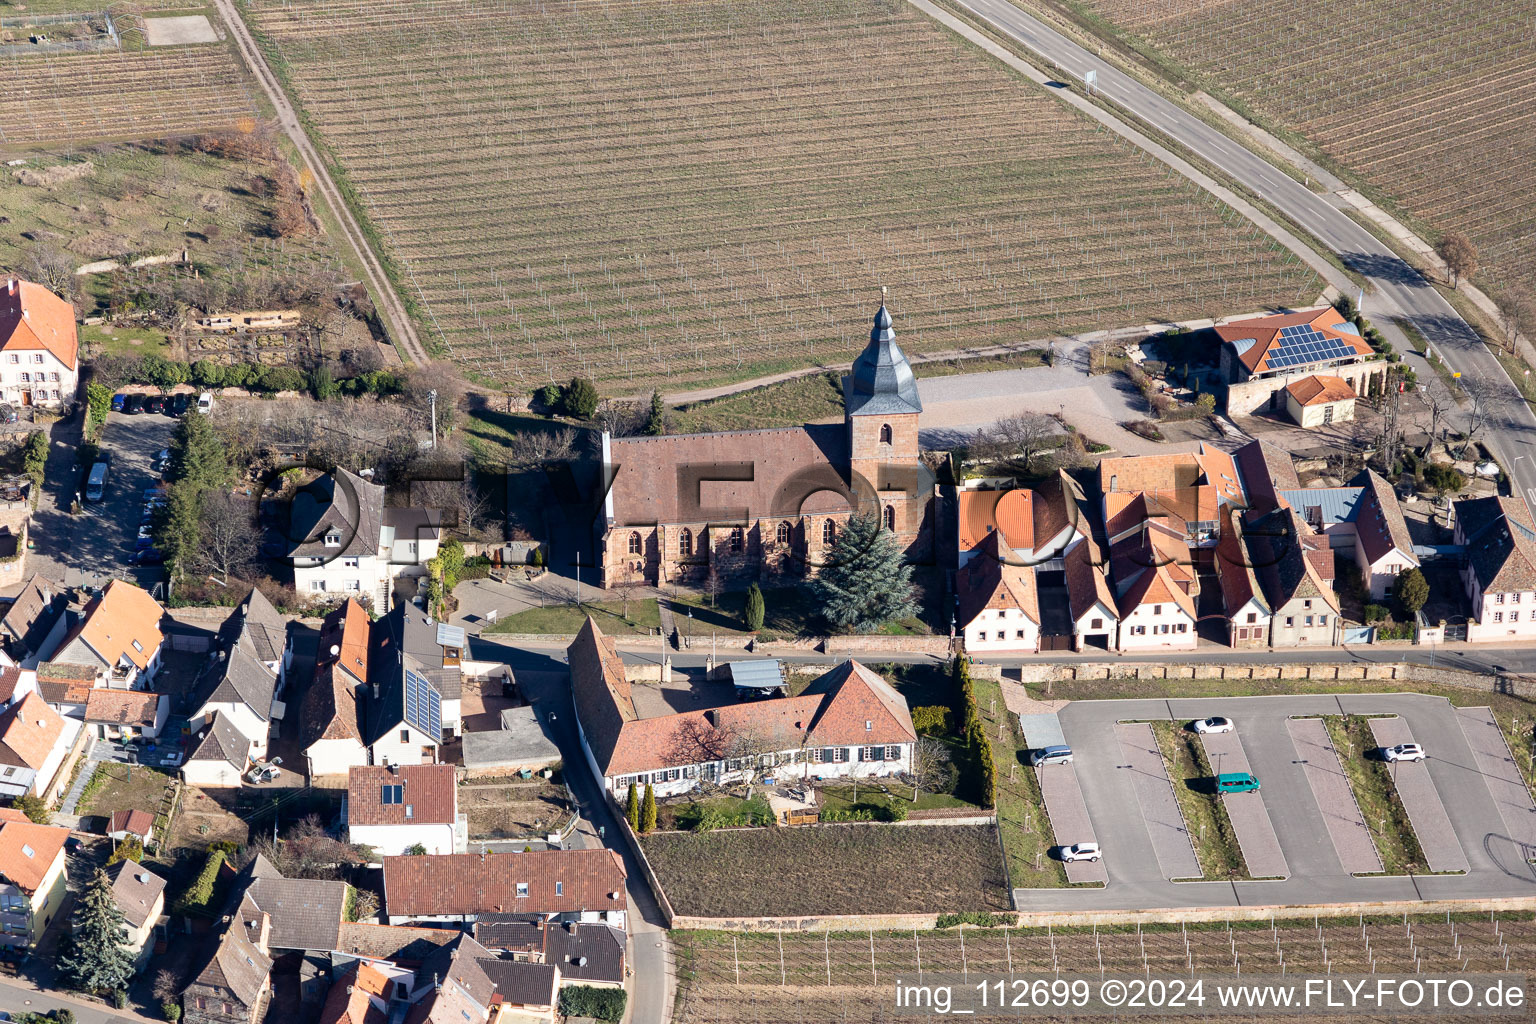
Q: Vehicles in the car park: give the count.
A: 5